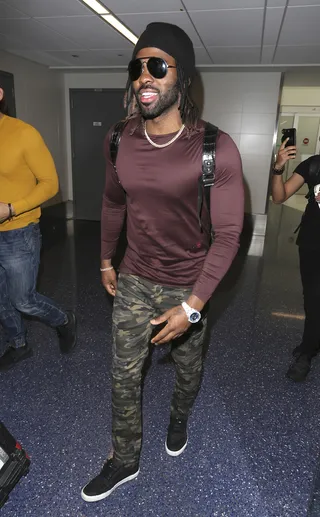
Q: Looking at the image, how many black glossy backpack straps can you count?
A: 2